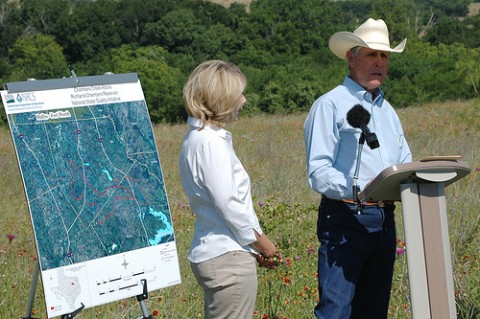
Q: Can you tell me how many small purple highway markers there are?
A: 4